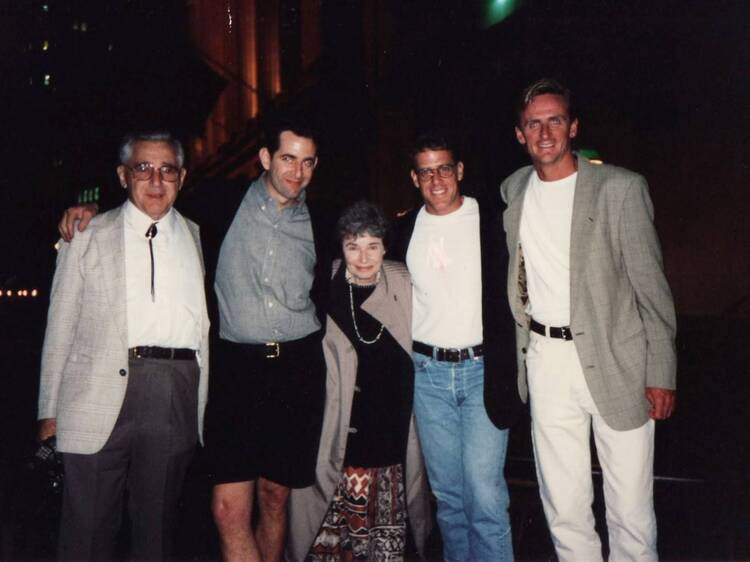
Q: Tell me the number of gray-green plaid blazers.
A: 1